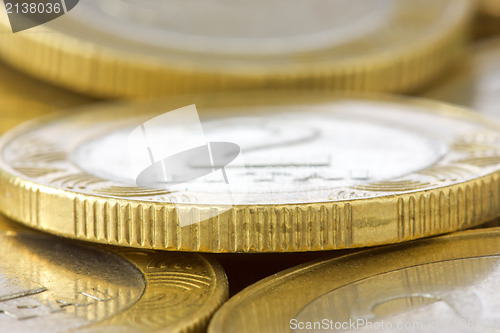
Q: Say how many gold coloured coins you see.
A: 4